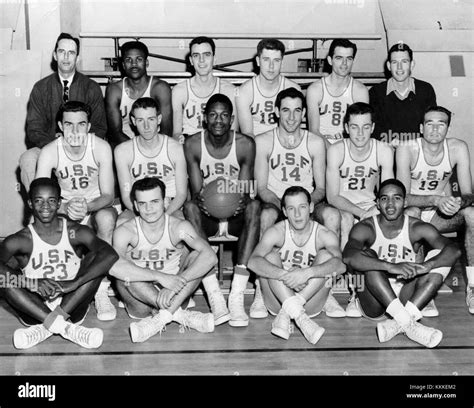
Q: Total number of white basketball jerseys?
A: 14